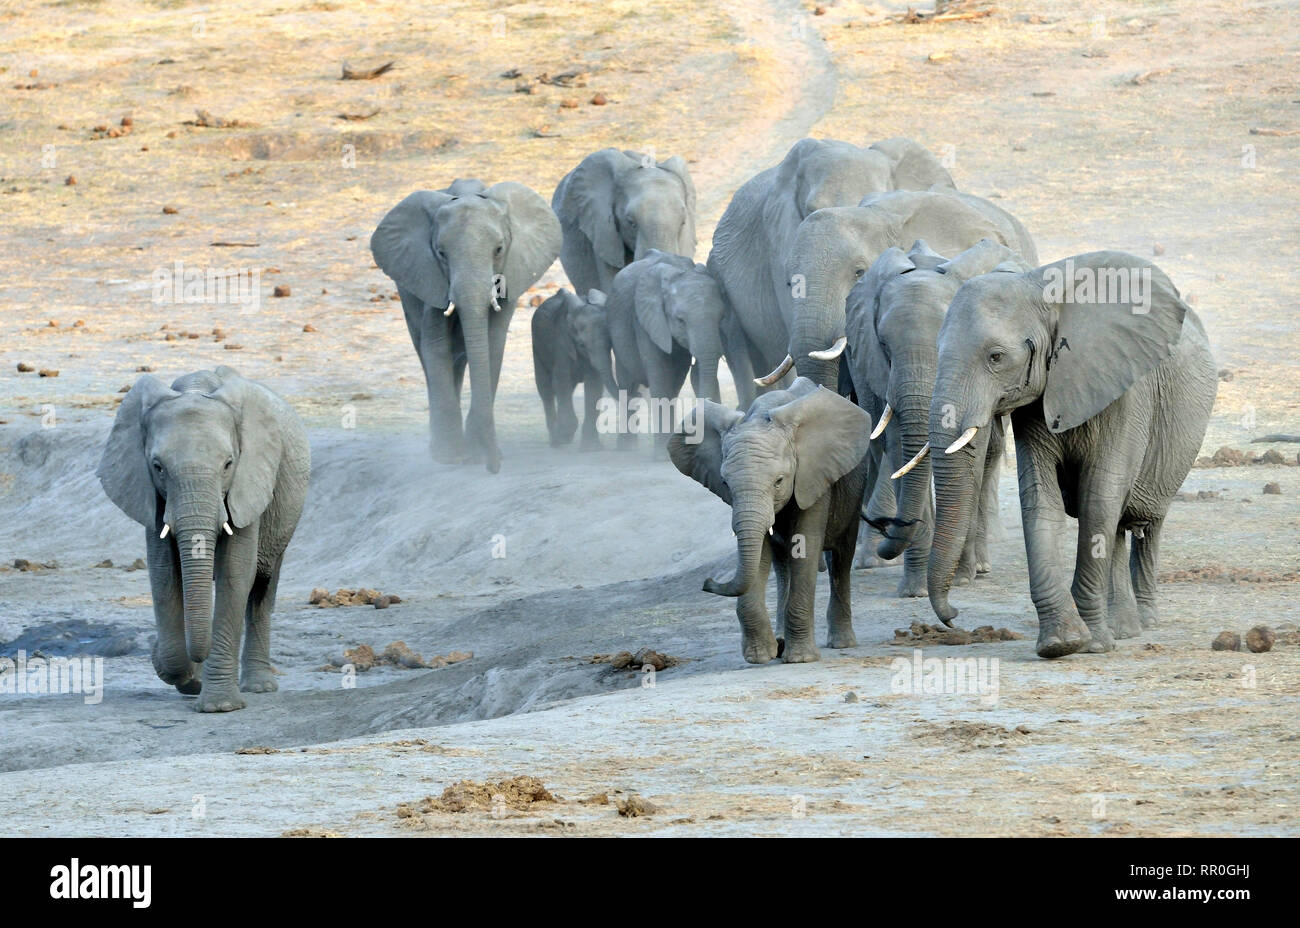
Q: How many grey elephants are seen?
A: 10